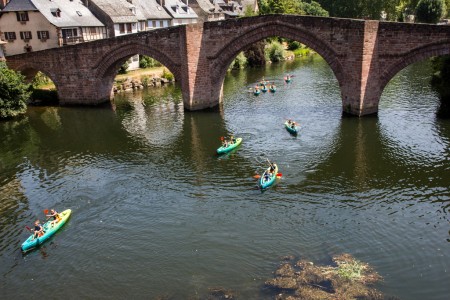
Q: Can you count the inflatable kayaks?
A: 9